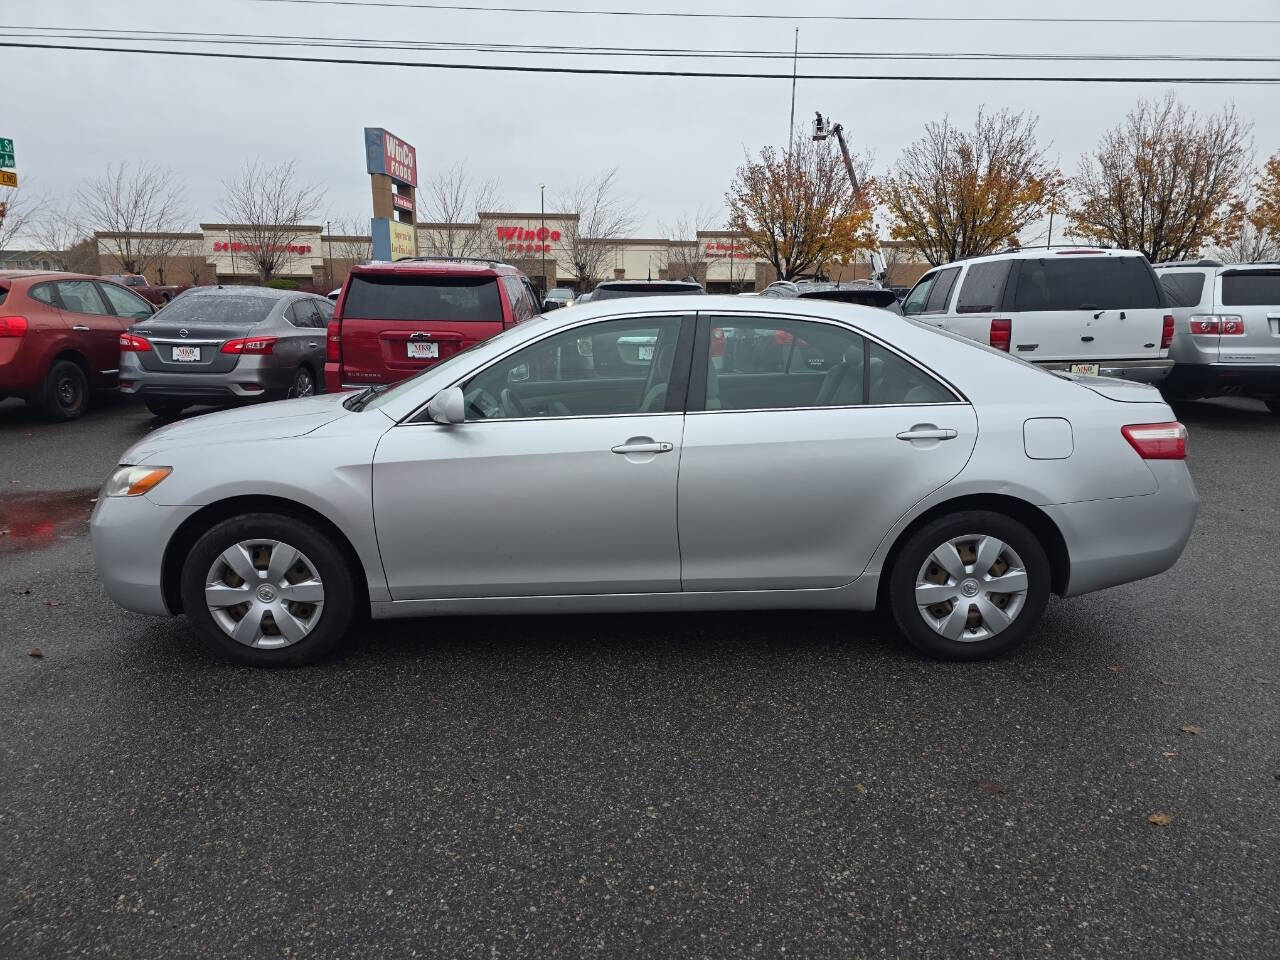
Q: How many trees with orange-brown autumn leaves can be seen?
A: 4